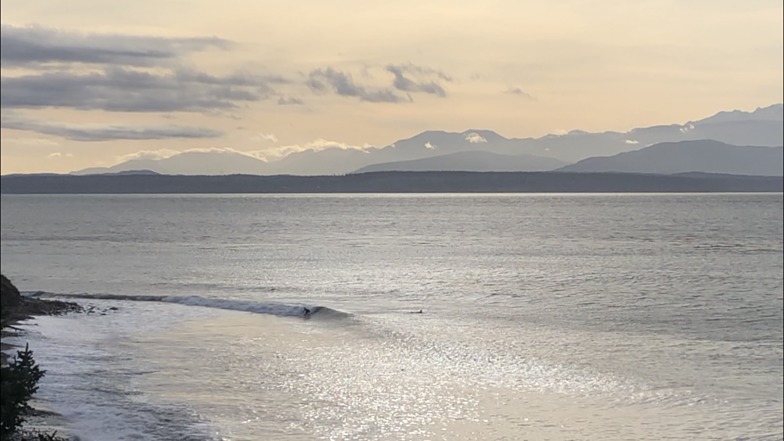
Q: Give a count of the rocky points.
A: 1